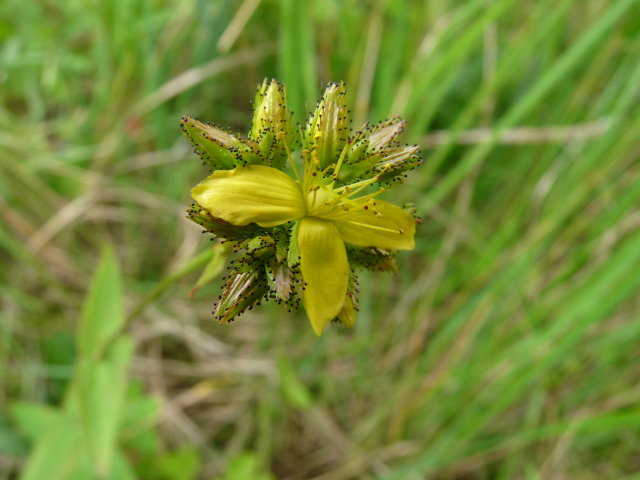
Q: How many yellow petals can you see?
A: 3